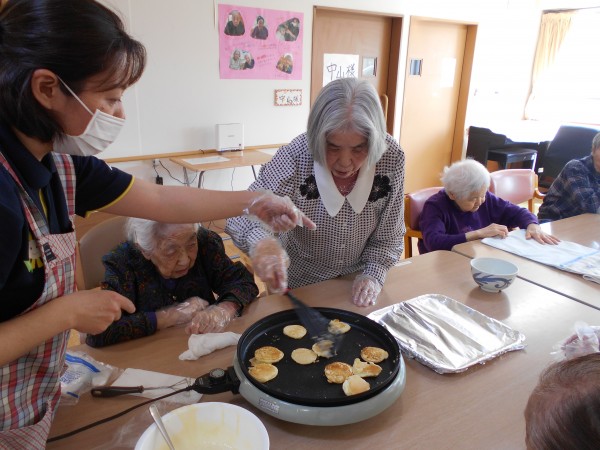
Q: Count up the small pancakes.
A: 10